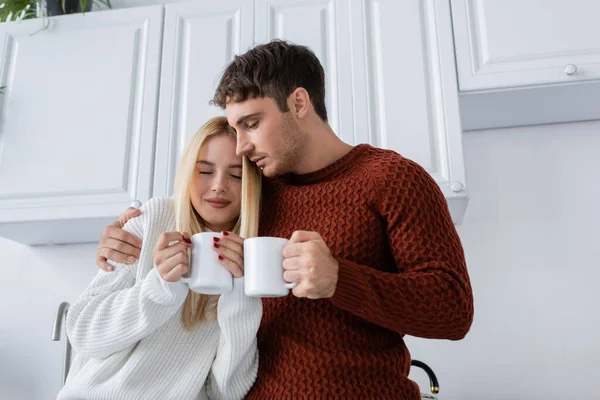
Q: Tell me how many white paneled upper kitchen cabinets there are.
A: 5